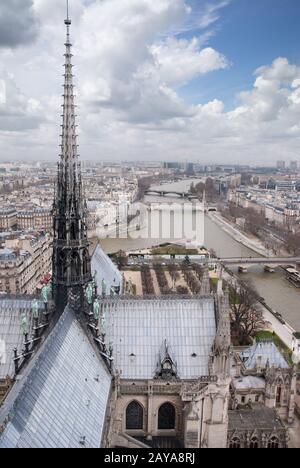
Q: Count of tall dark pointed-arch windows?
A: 2